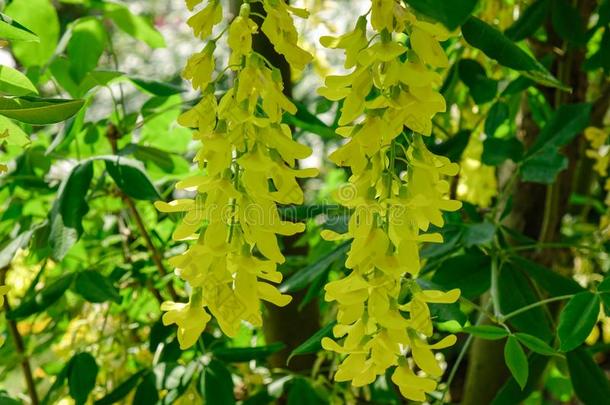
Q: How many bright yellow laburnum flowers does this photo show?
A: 2